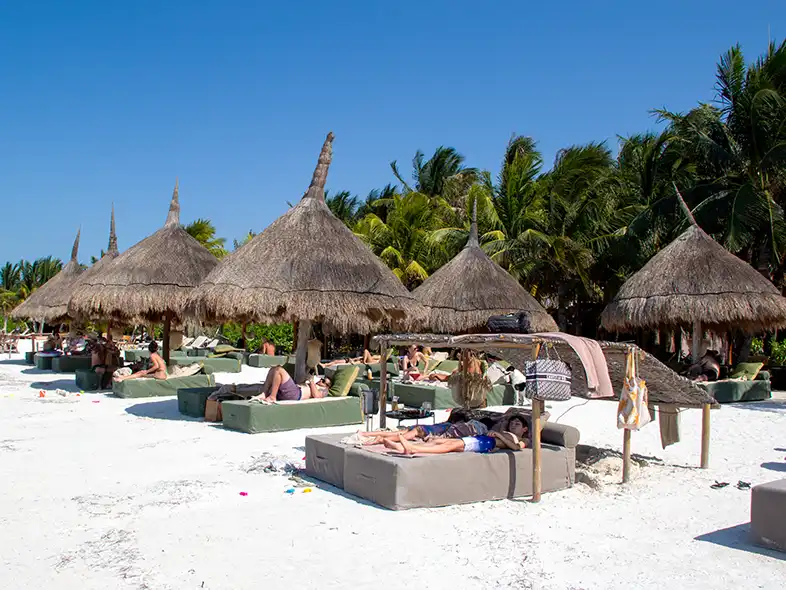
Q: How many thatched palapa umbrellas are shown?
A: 6